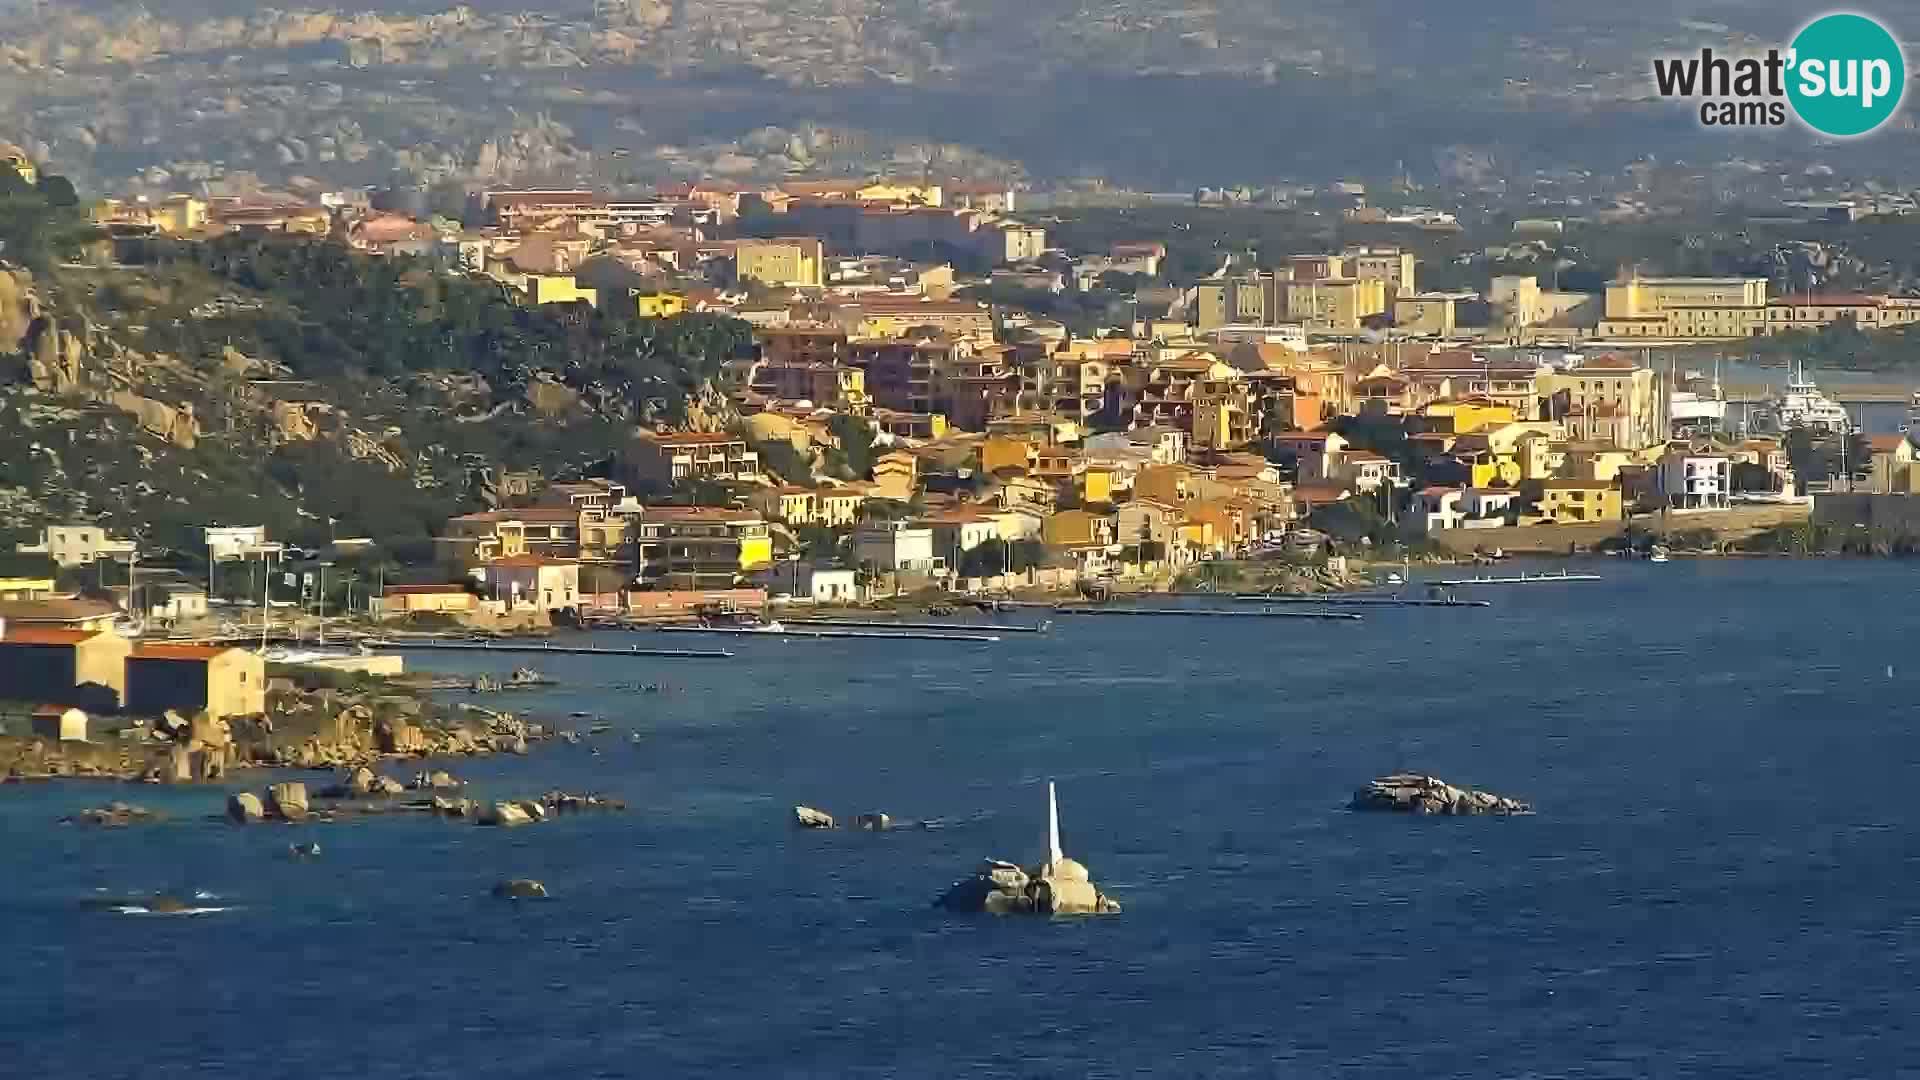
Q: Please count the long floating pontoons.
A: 6